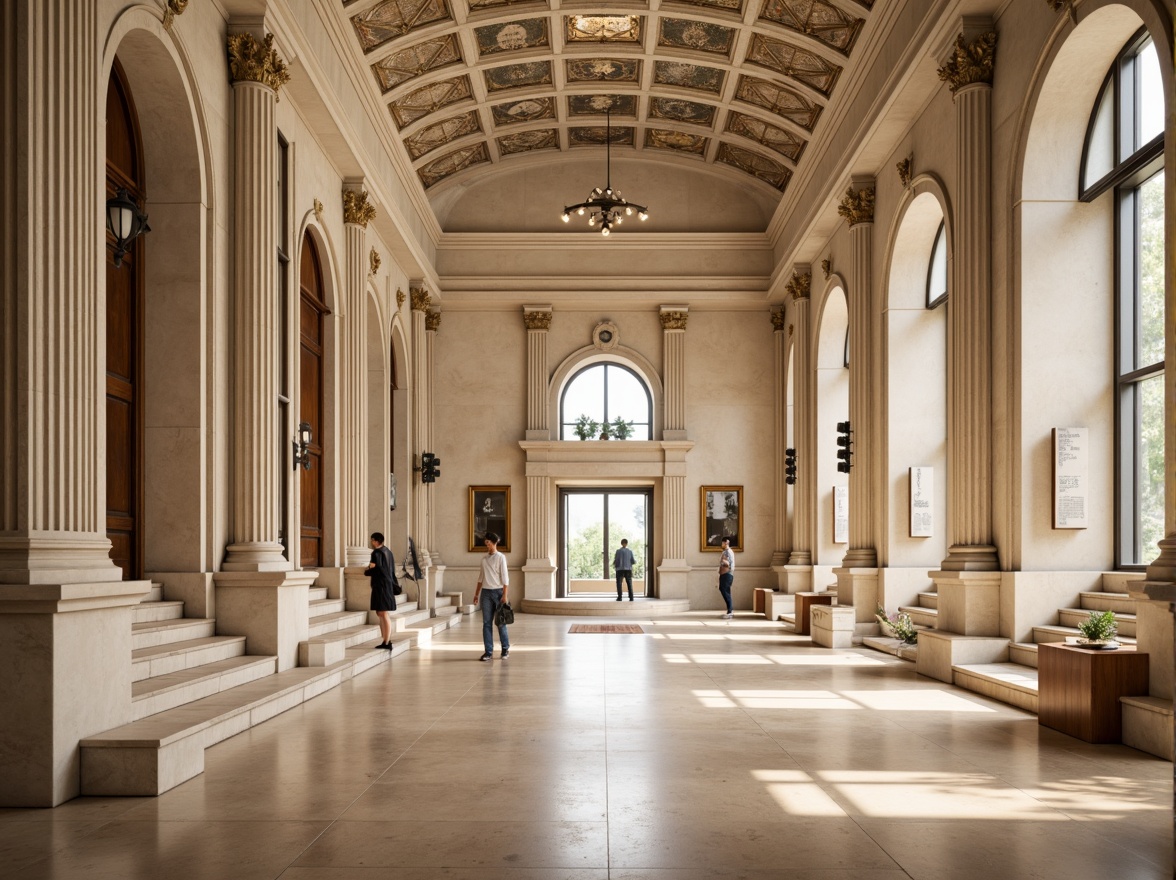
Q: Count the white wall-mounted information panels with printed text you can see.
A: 3